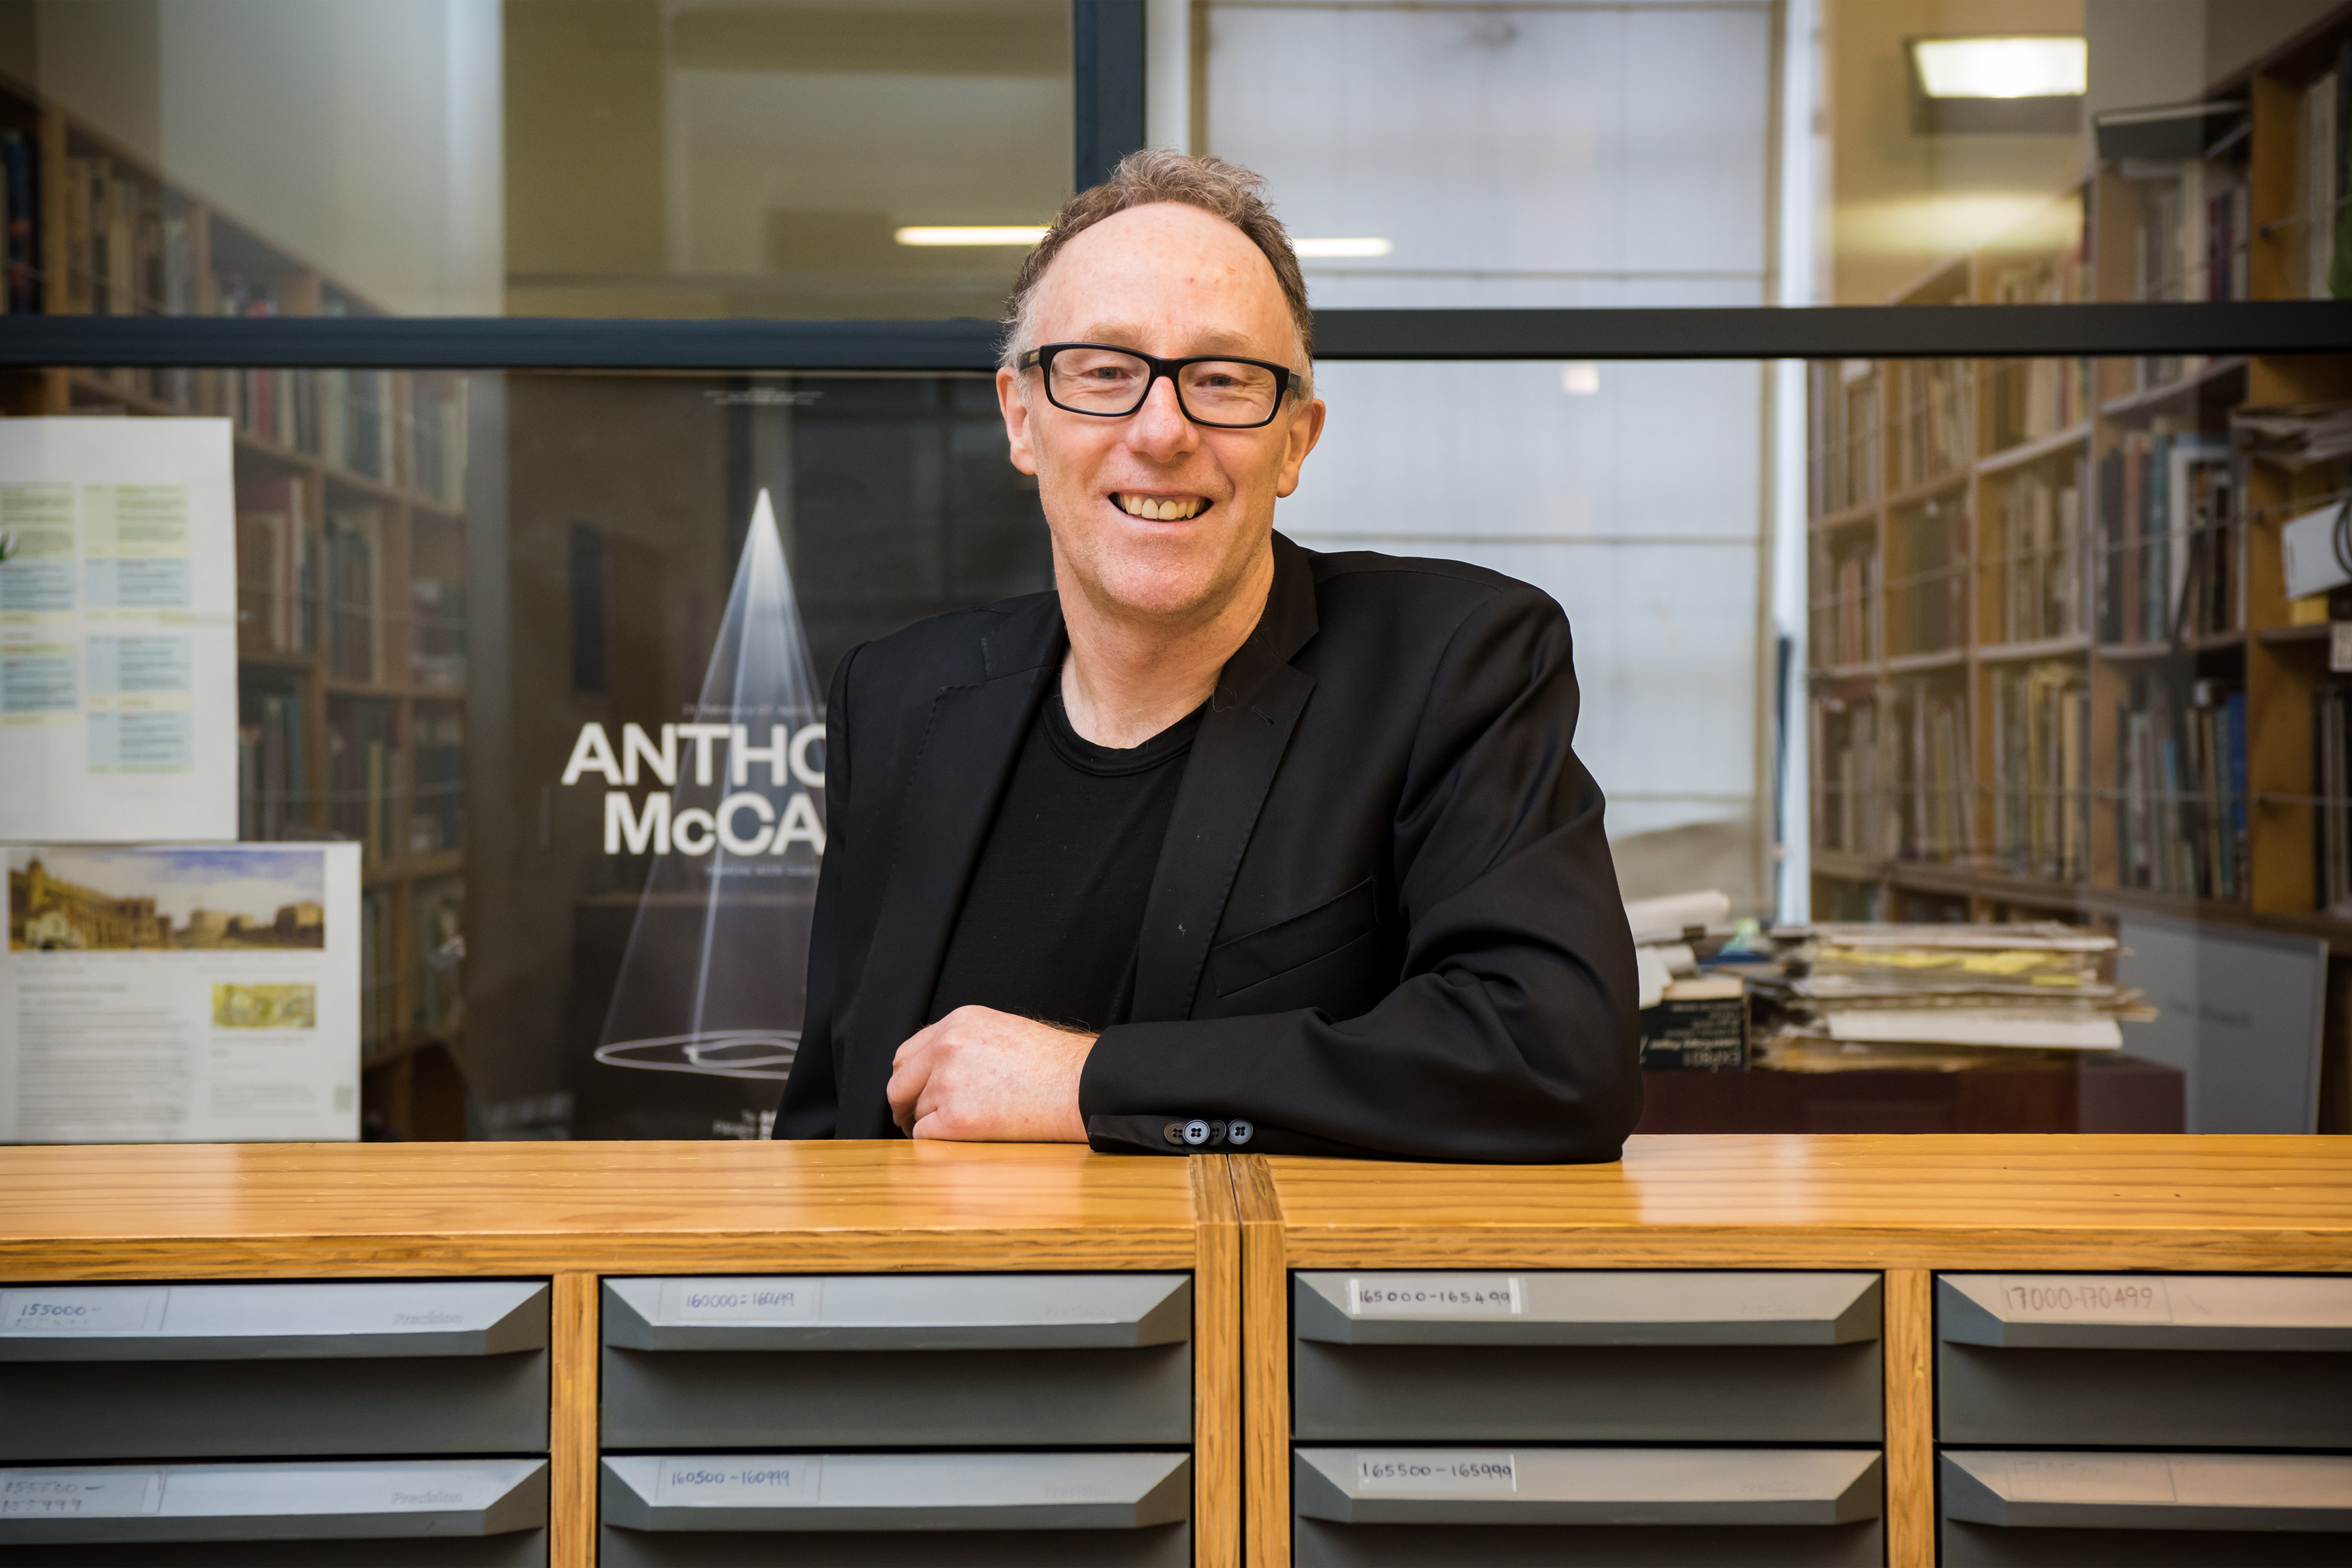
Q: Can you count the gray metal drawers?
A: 8